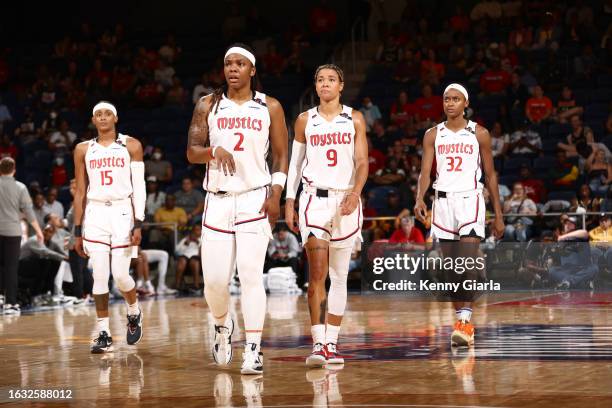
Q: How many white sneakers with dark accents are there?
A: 2